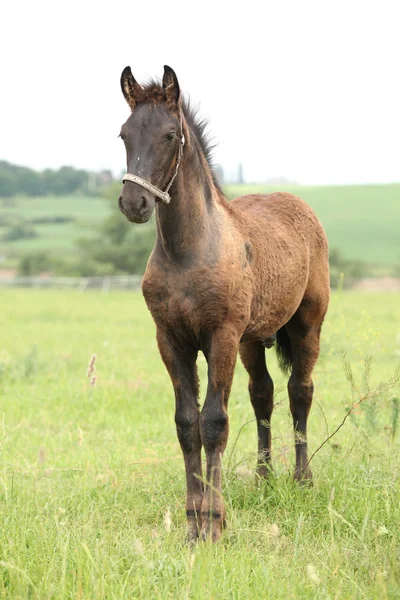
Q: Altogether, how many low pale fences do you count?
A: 1